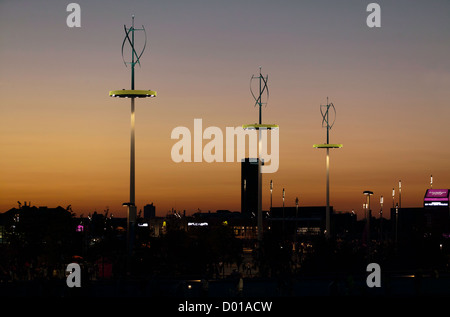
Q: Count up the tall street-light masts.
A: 3